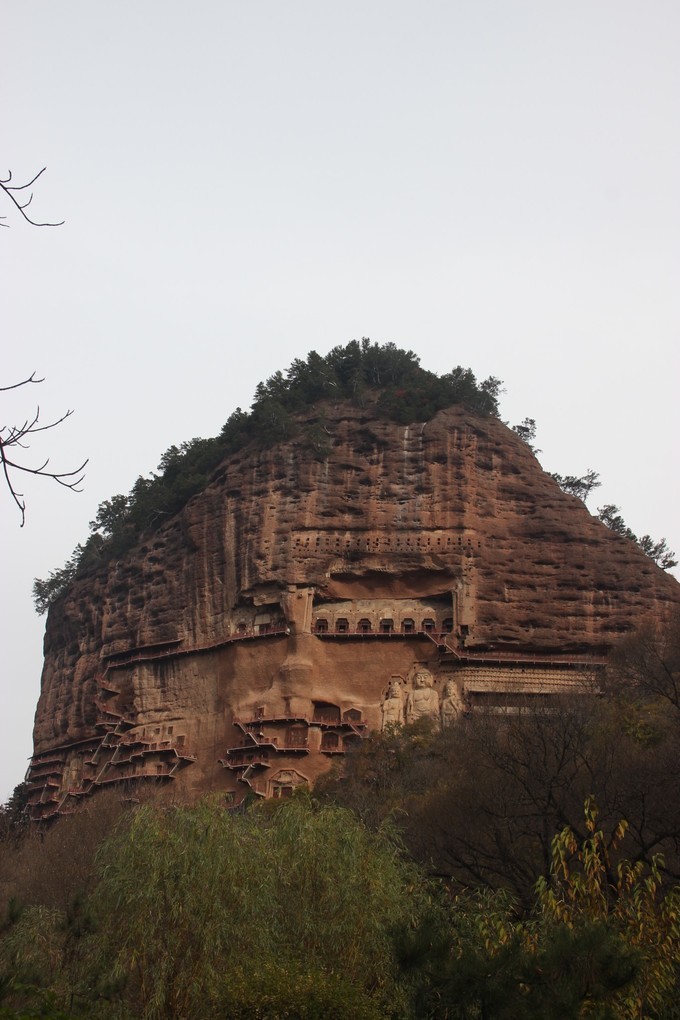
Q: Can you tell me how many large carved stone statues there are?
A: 3